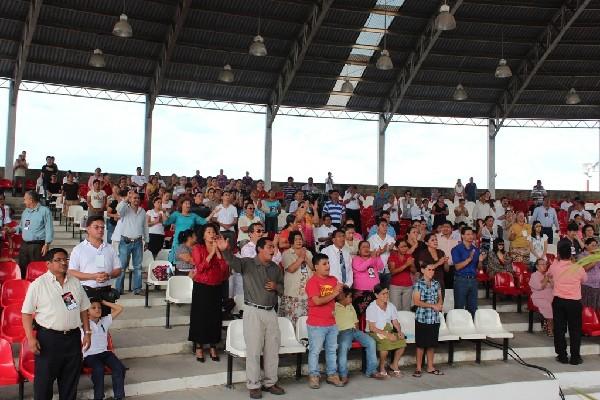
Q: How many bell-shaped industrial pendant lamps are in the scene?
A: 10